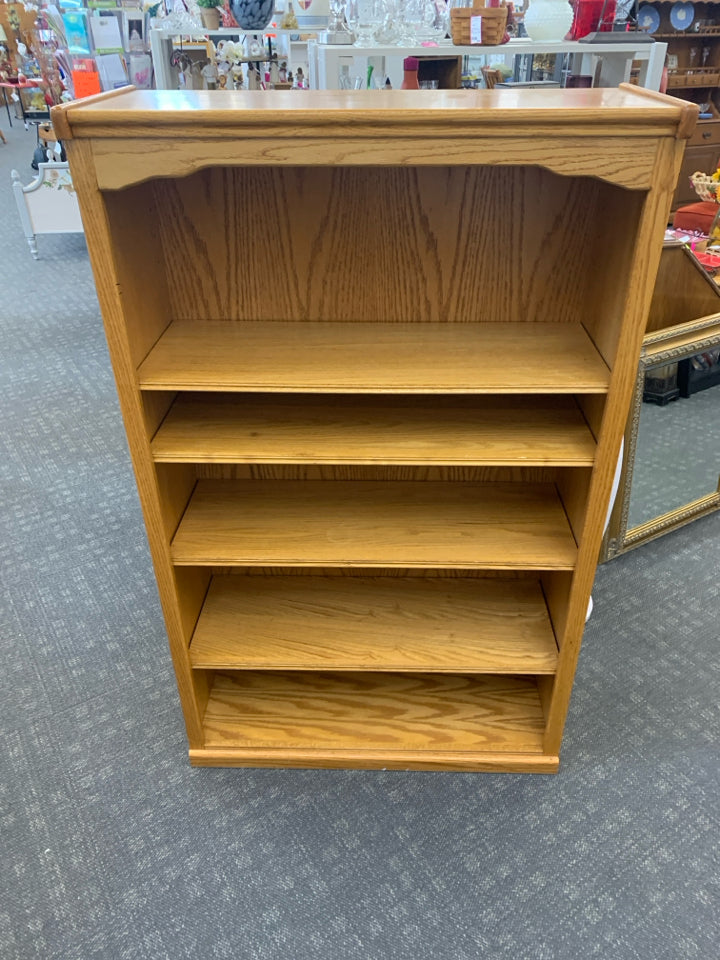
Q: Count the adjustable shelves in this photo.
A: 4